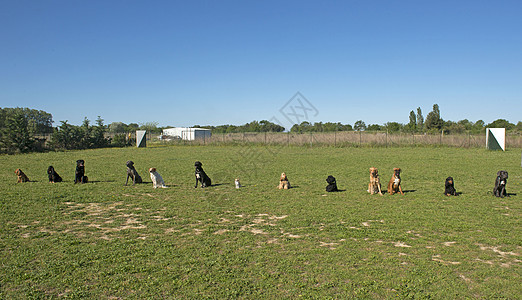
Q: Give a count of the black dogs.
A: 7